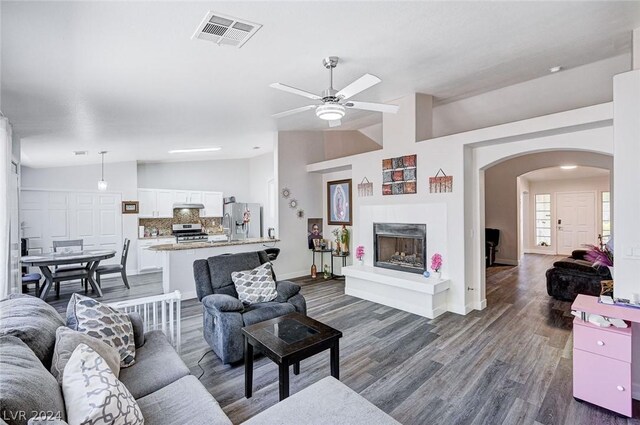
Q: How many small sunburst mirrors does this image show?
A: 3